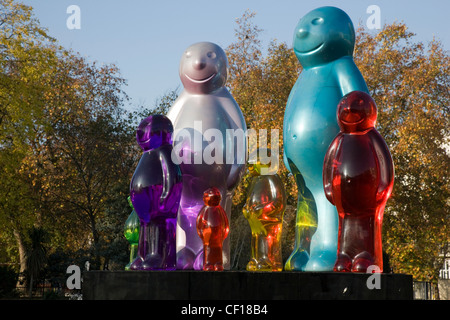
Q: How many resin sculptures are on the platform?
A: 7